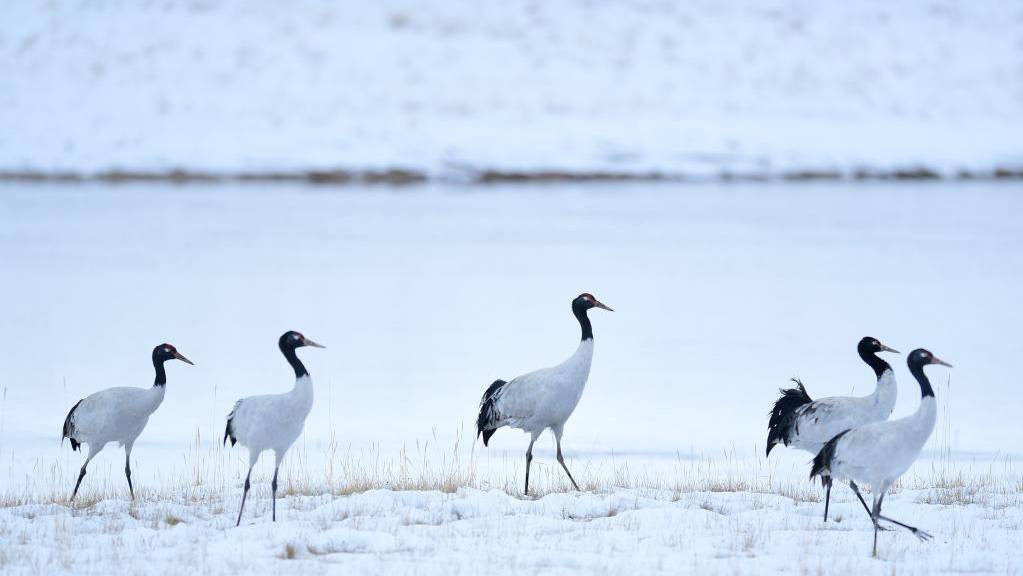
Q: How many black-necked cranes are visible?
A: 5